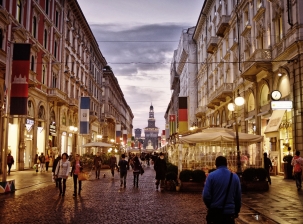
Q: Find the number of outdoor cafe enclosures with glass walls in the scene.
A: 1